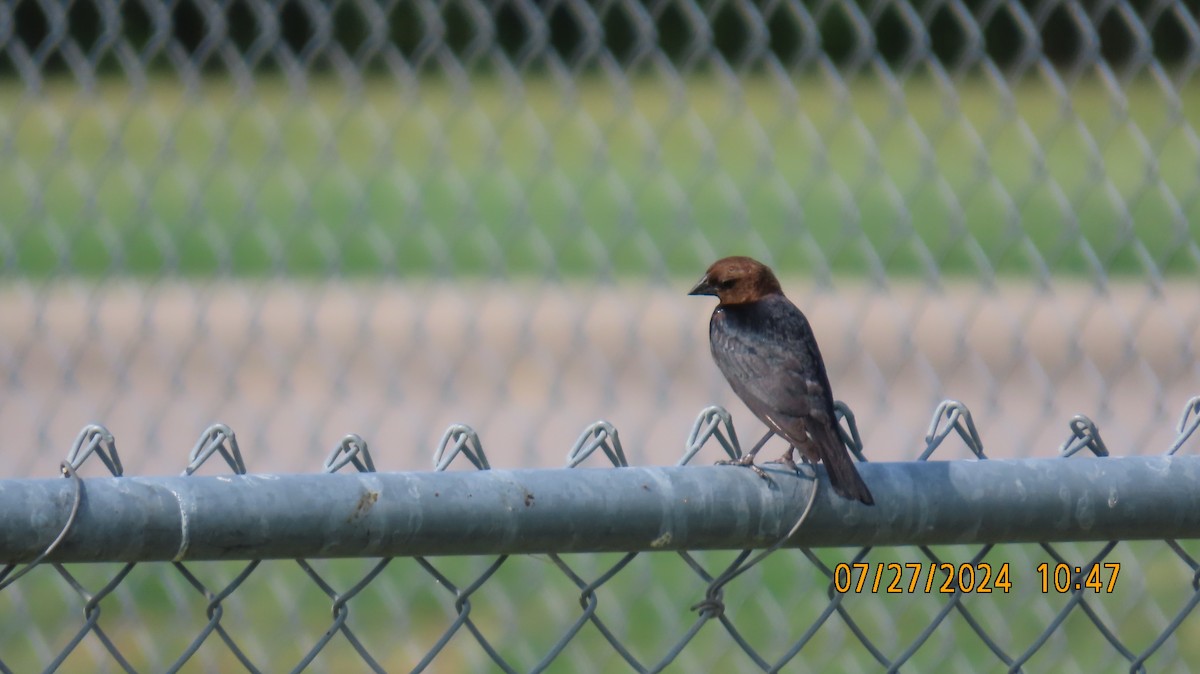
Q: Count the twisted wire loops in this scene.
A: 10